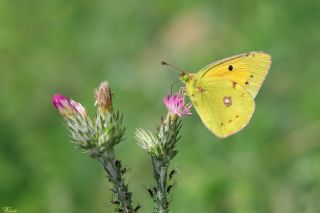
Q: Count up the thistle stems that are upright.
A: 2